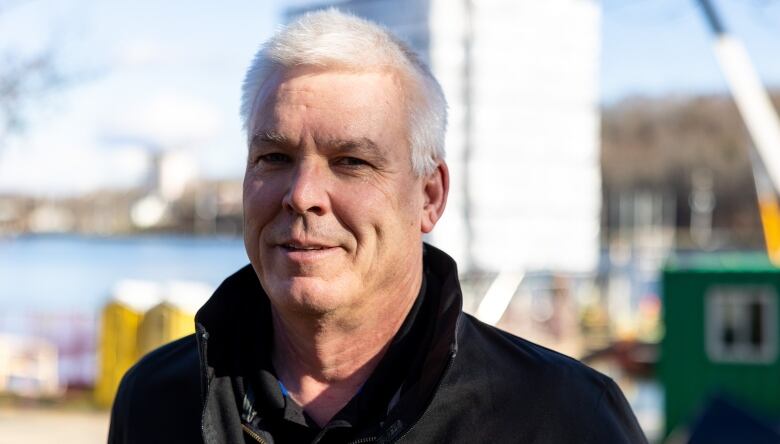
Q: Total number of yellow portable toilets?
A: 2